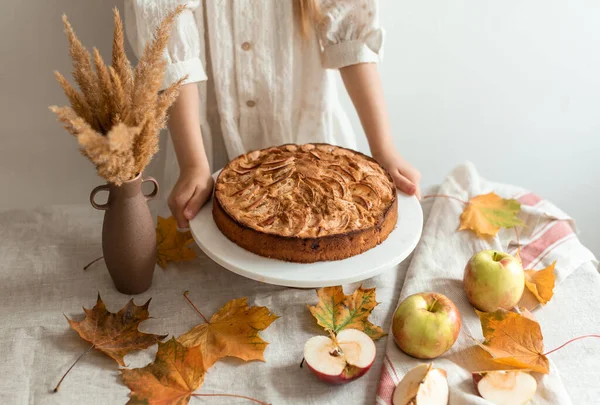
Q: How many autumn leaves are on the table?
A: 8